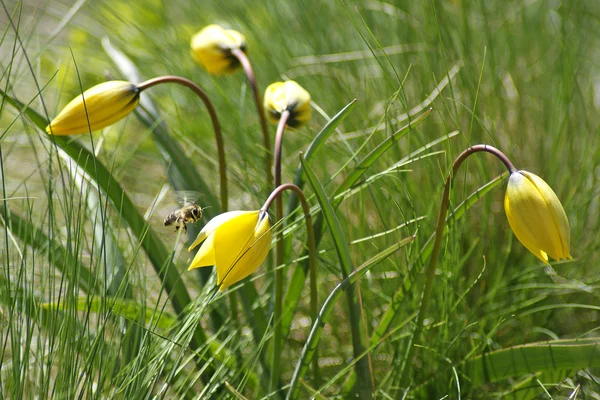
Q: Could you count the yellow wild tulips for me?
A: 5